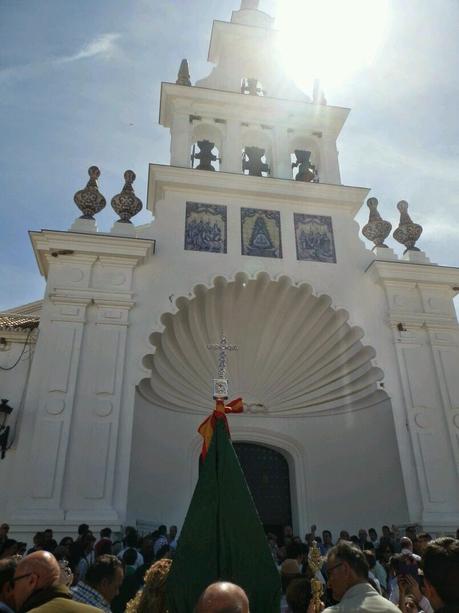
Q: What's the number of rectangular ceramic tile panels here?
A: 3